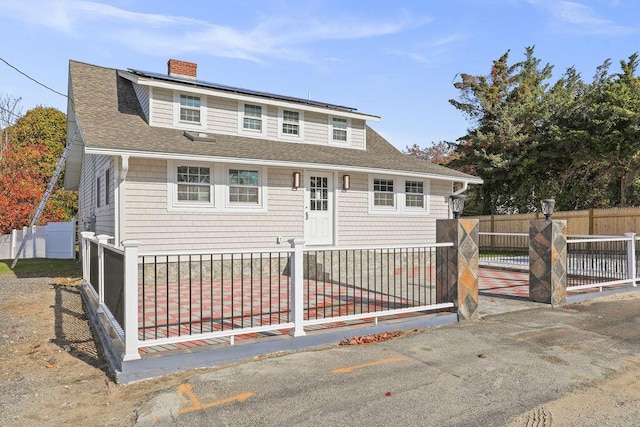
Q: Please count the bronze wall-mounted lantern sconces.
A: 2